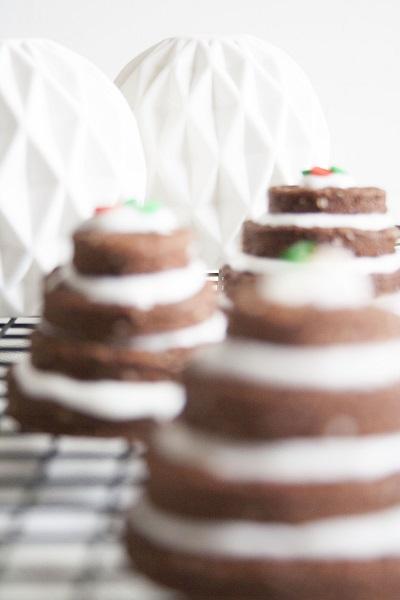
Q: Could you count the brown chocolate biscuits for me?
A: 11